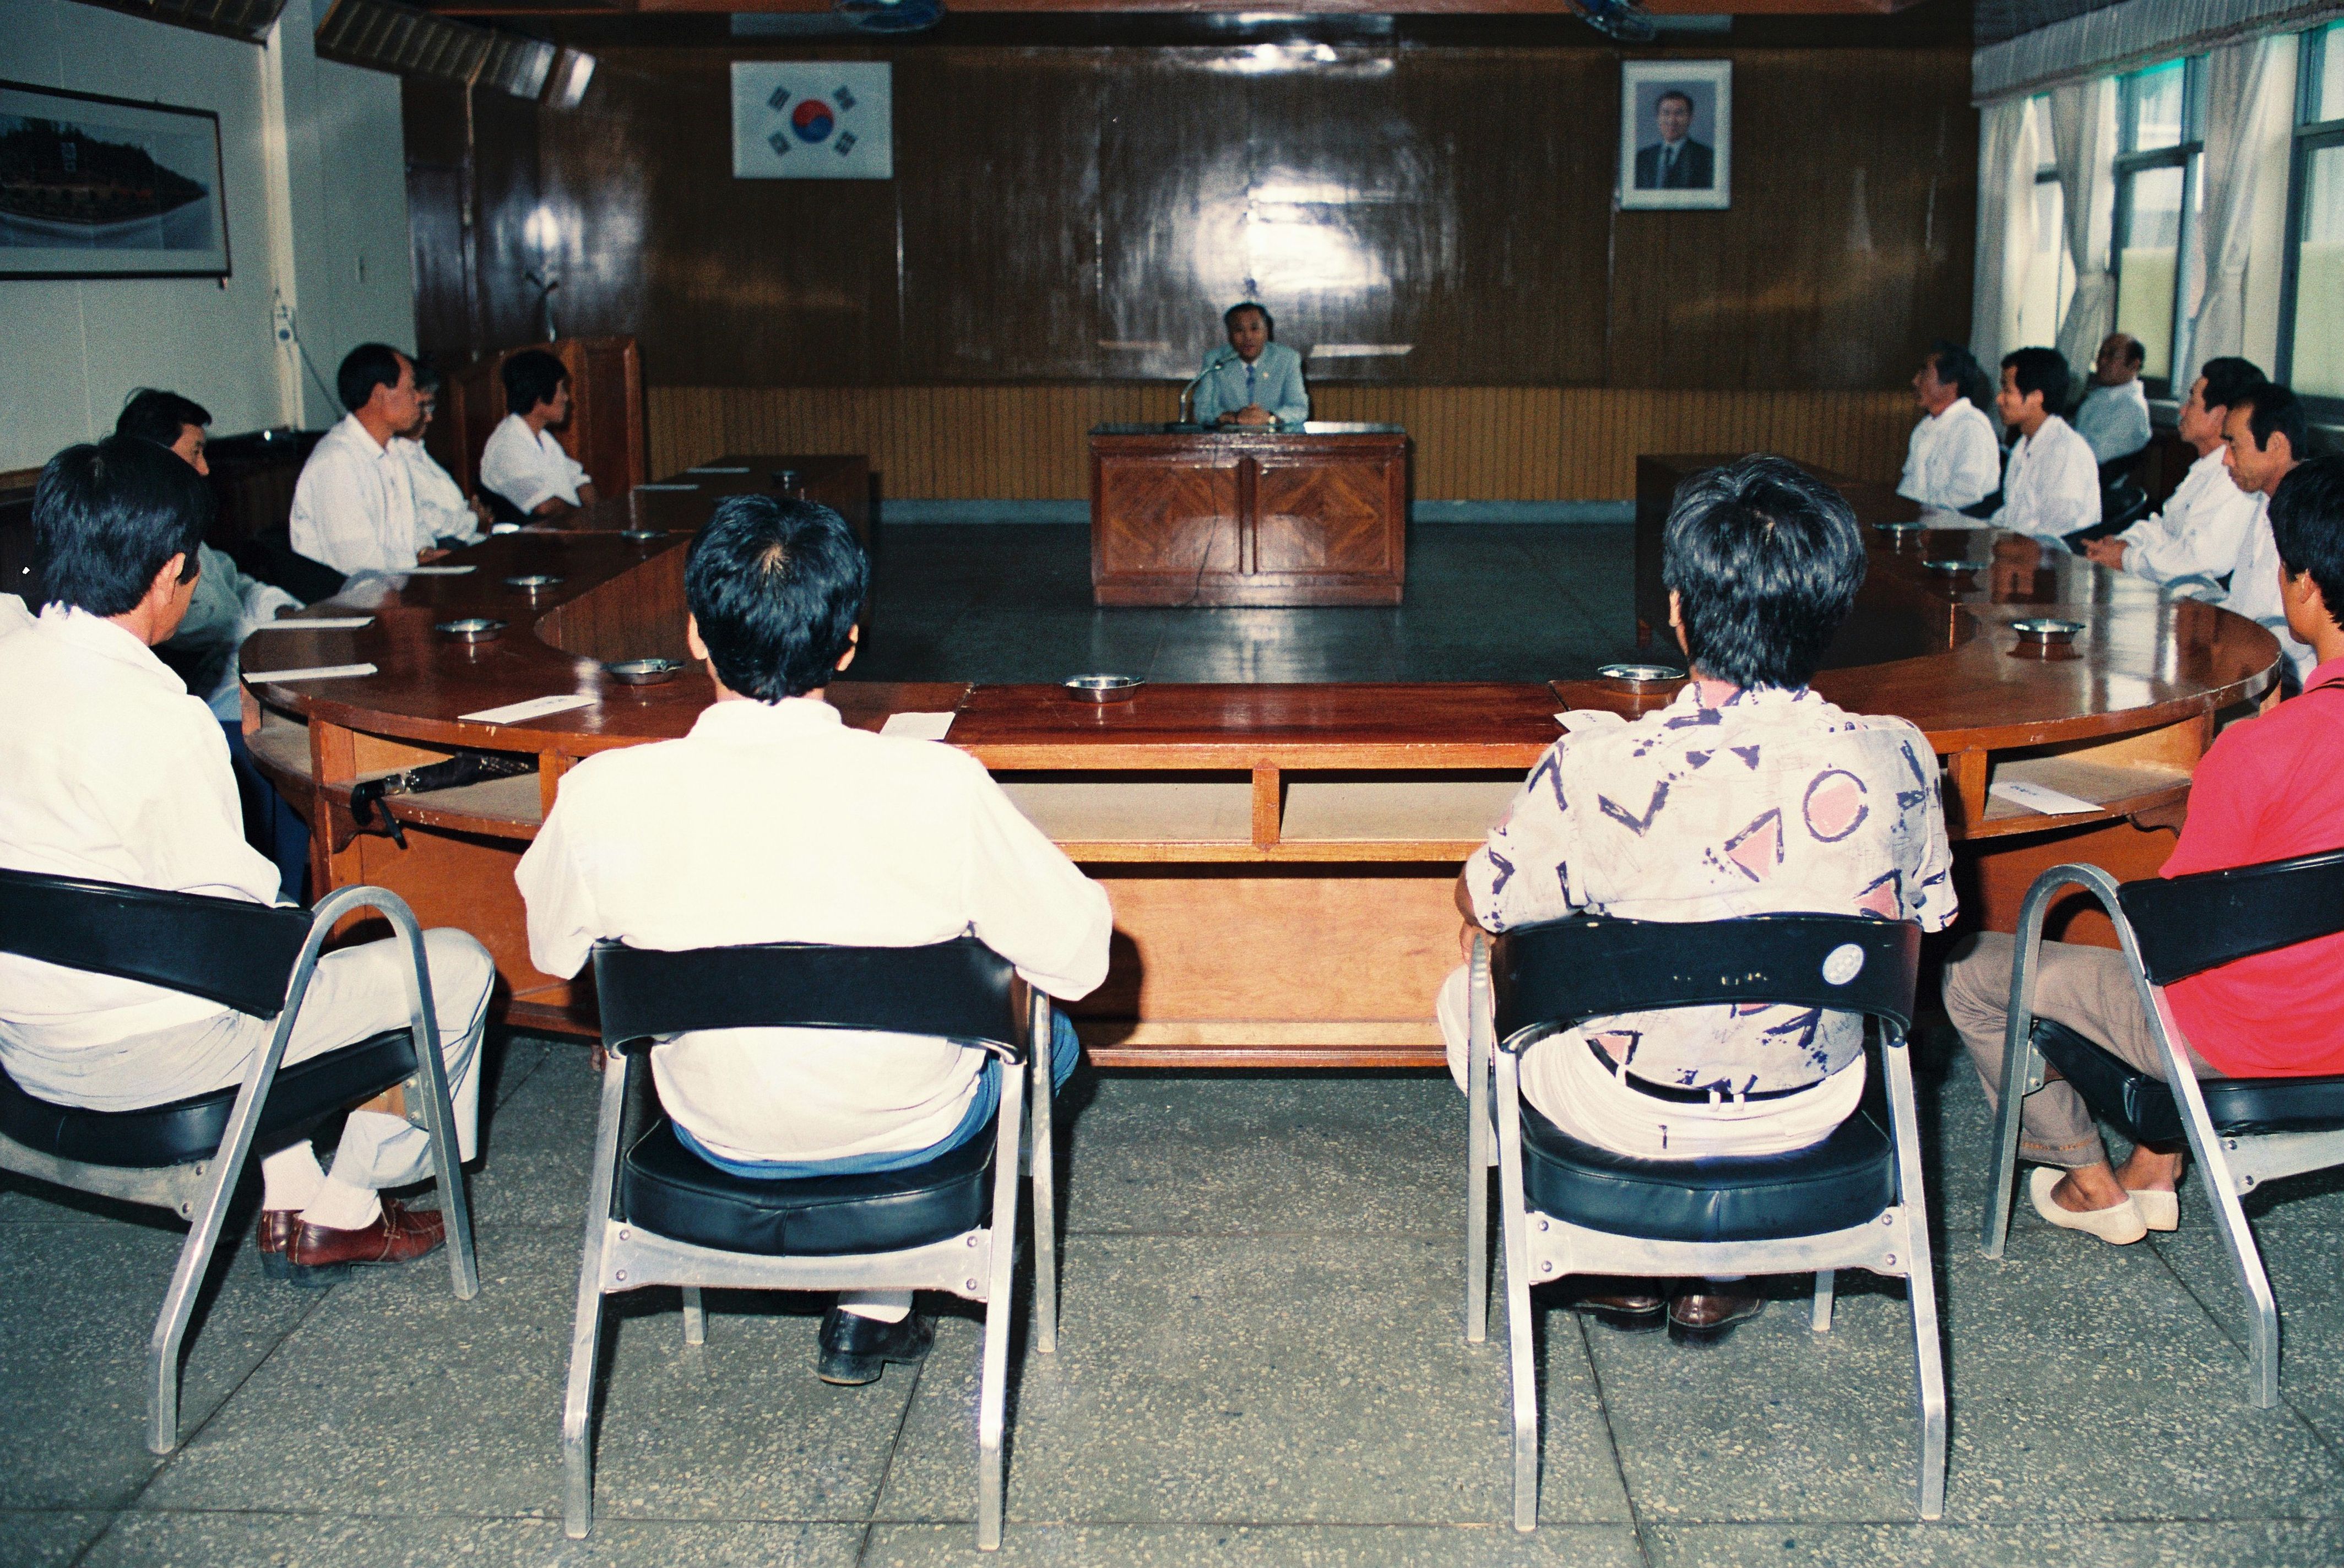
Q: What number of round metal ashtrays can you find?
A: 10